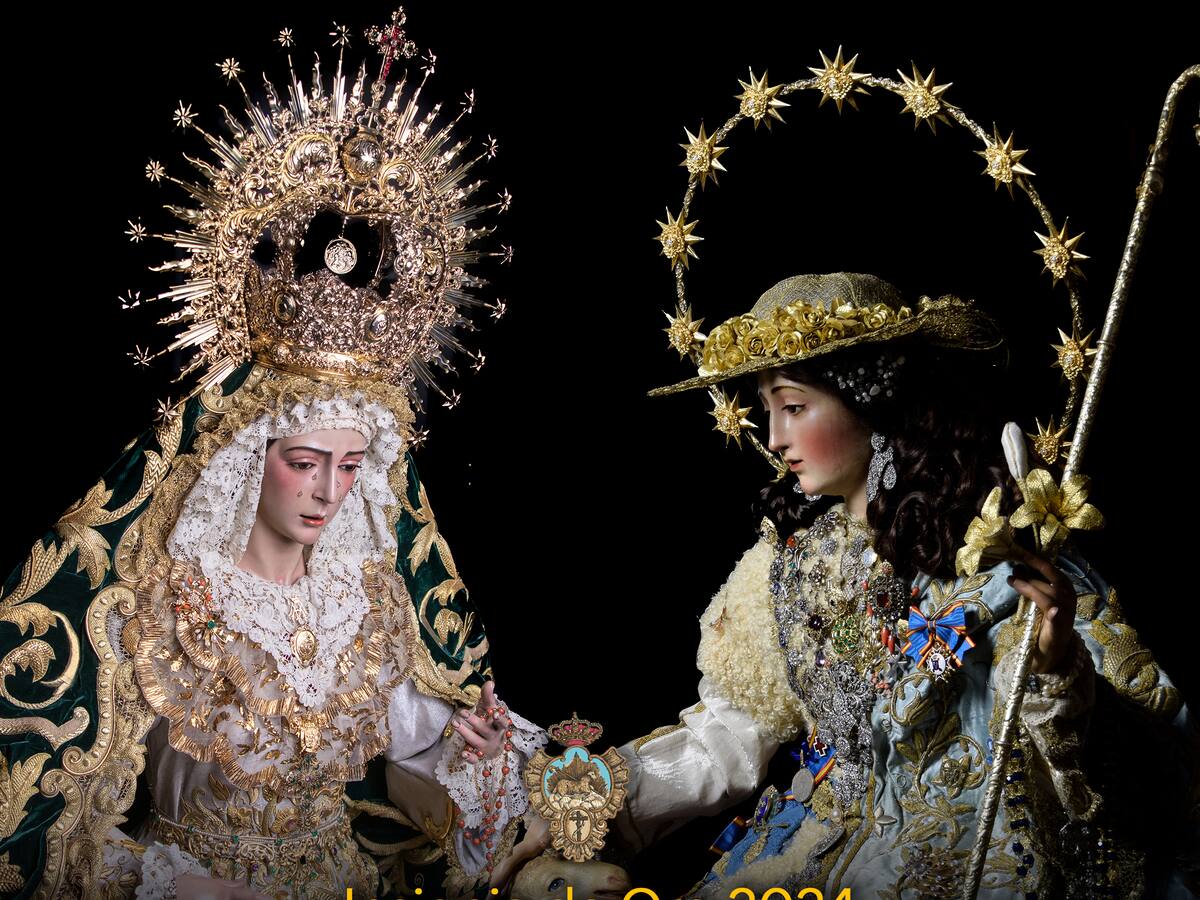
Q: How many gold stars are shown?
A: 11